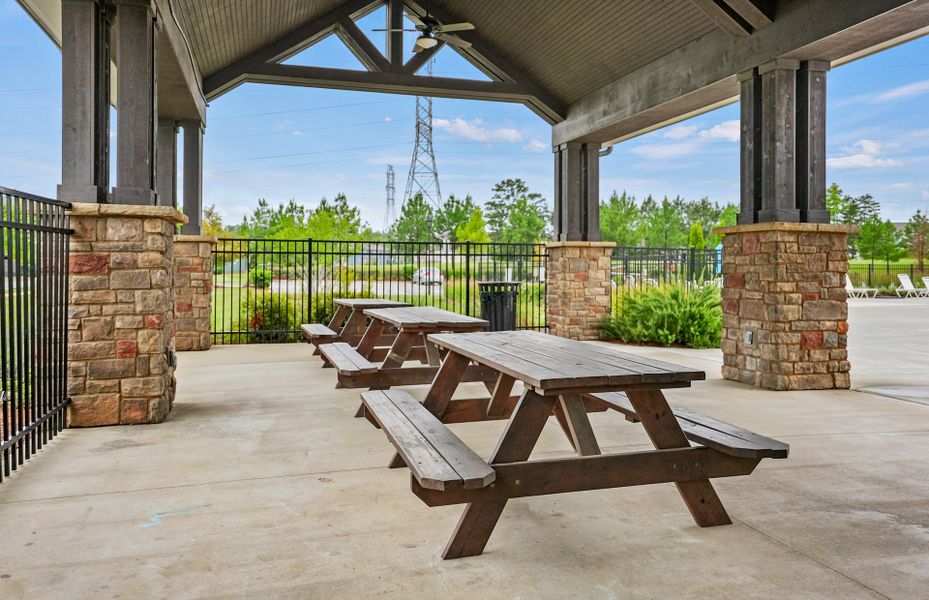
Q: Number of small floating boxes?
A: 0